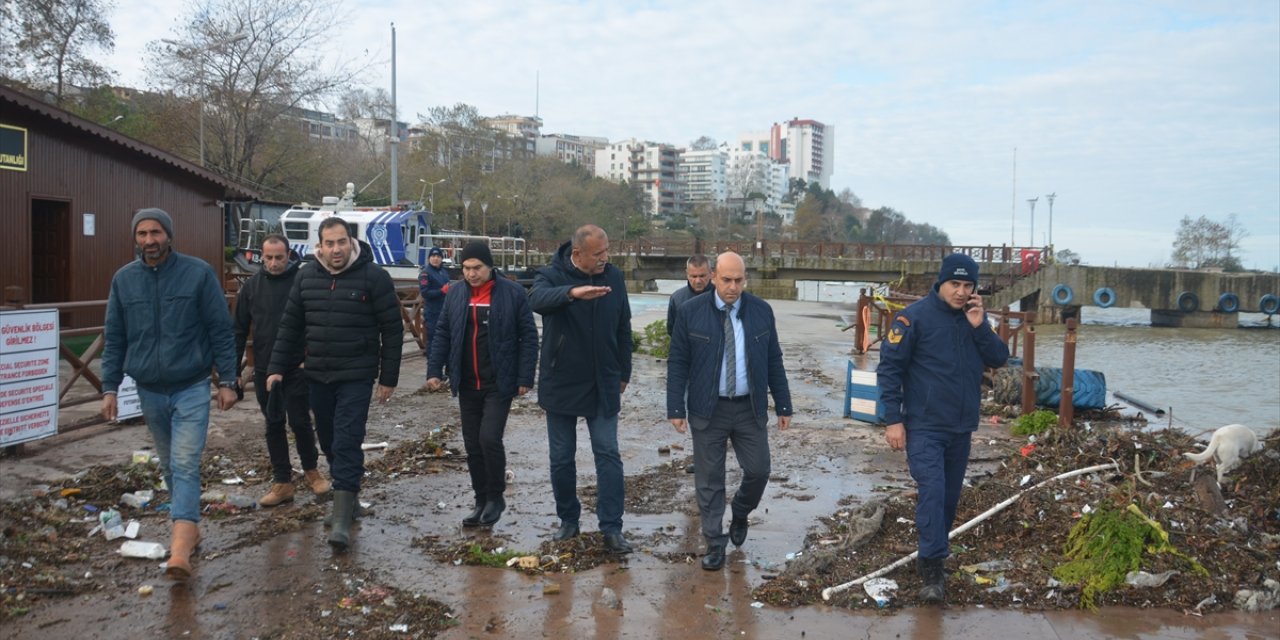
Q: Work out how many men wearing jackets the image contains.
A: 9